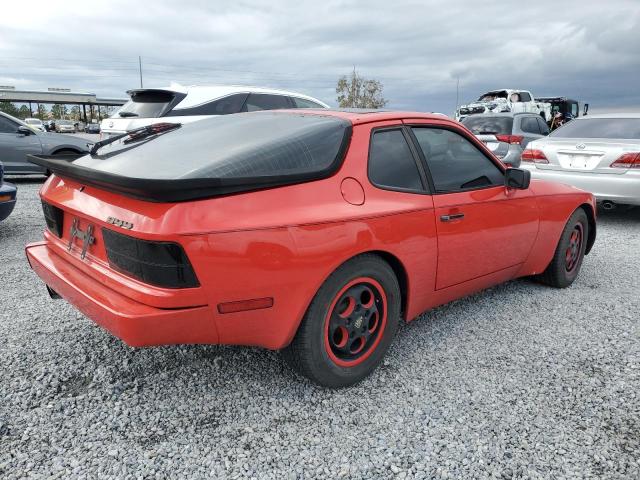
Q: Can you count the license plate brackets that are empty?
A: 2